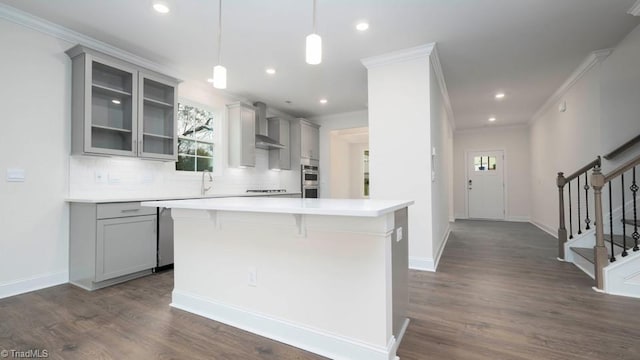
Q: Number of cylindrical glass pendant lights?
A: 2